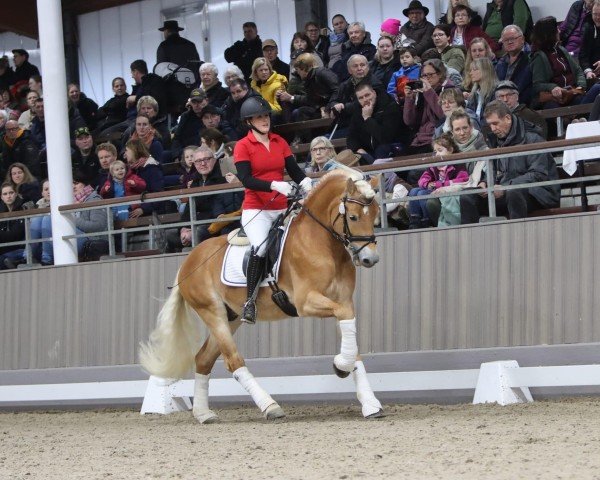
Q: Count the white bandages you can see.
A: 4